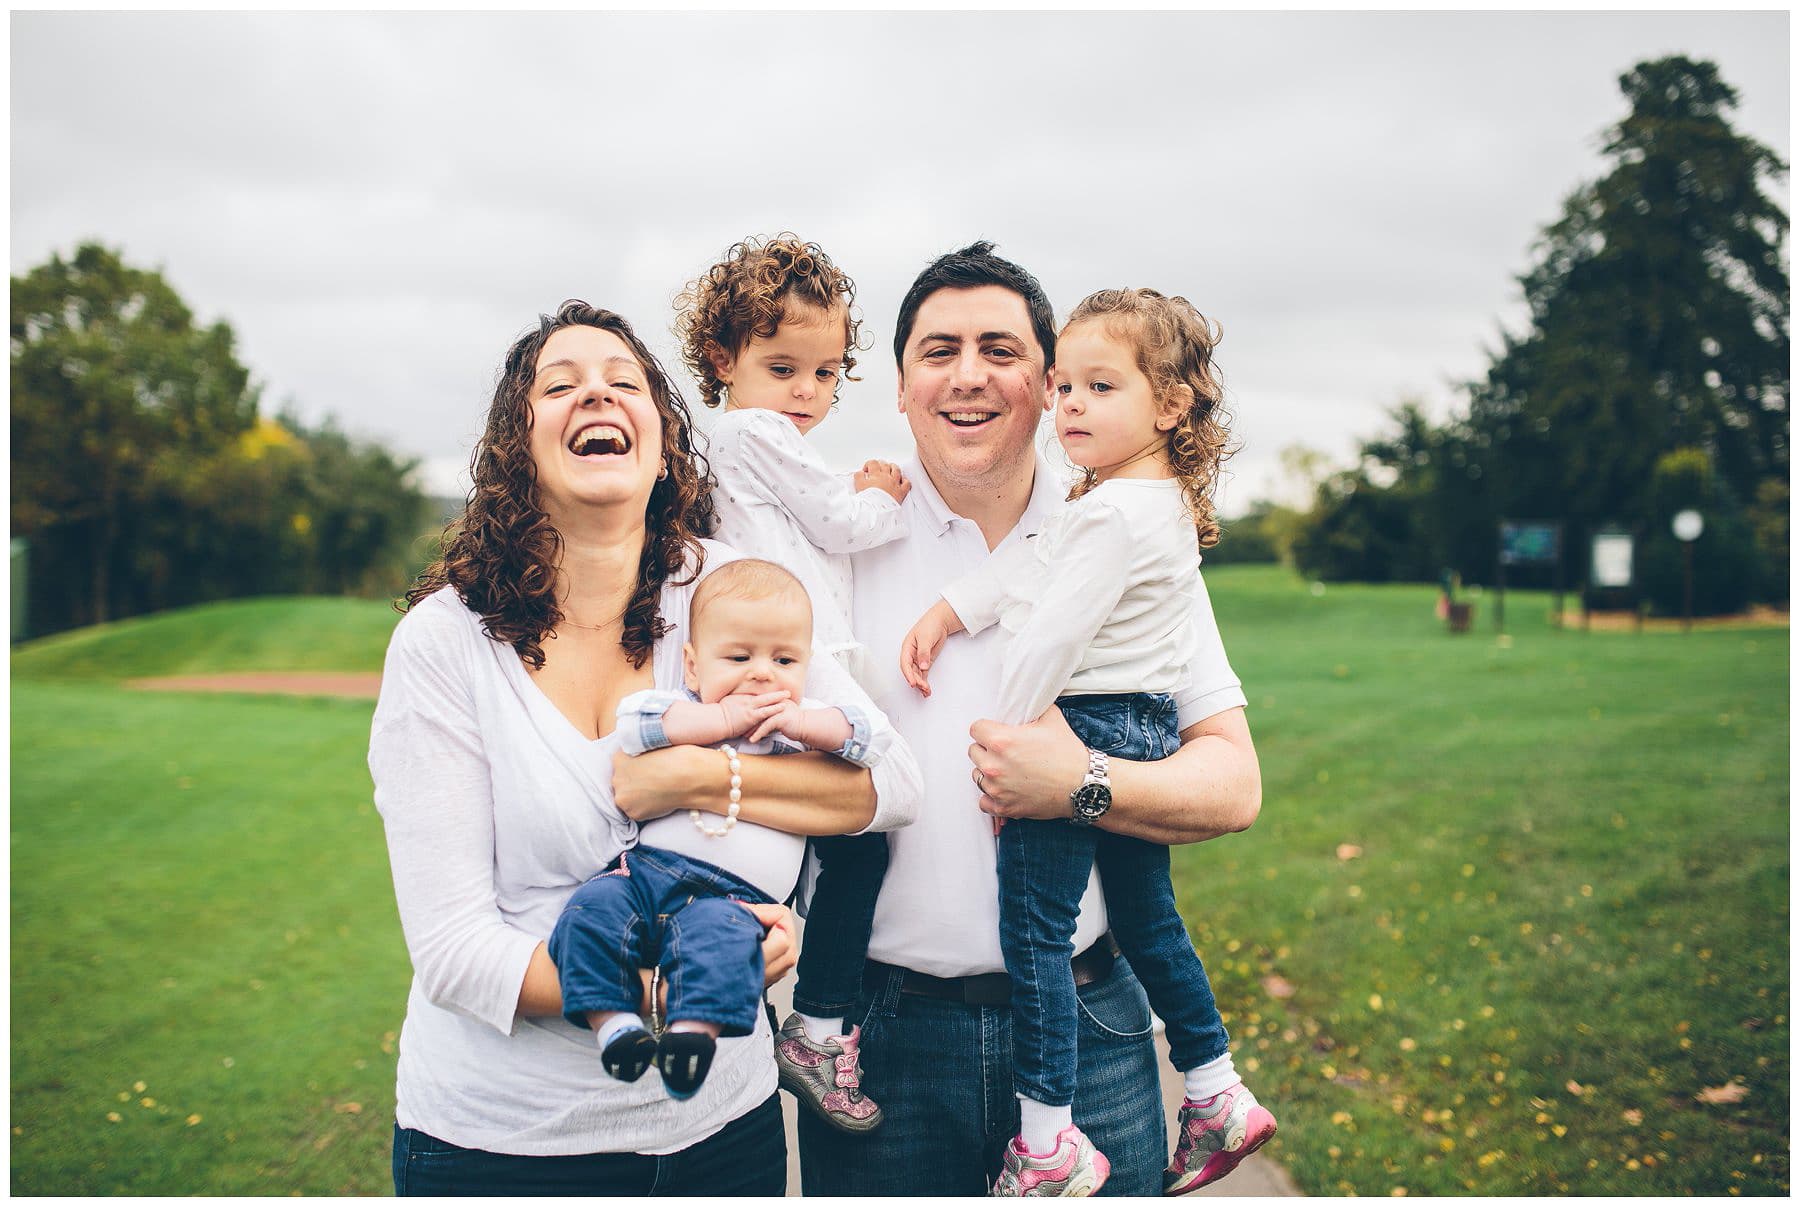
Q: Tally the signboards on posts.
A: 2